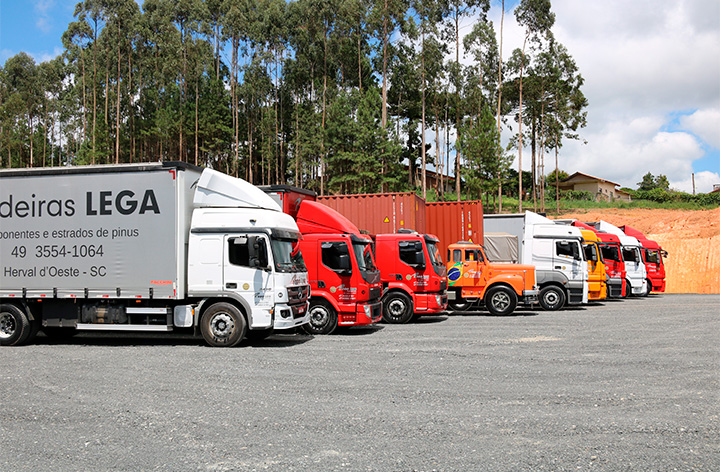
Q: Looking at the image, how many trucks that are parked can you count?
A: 9